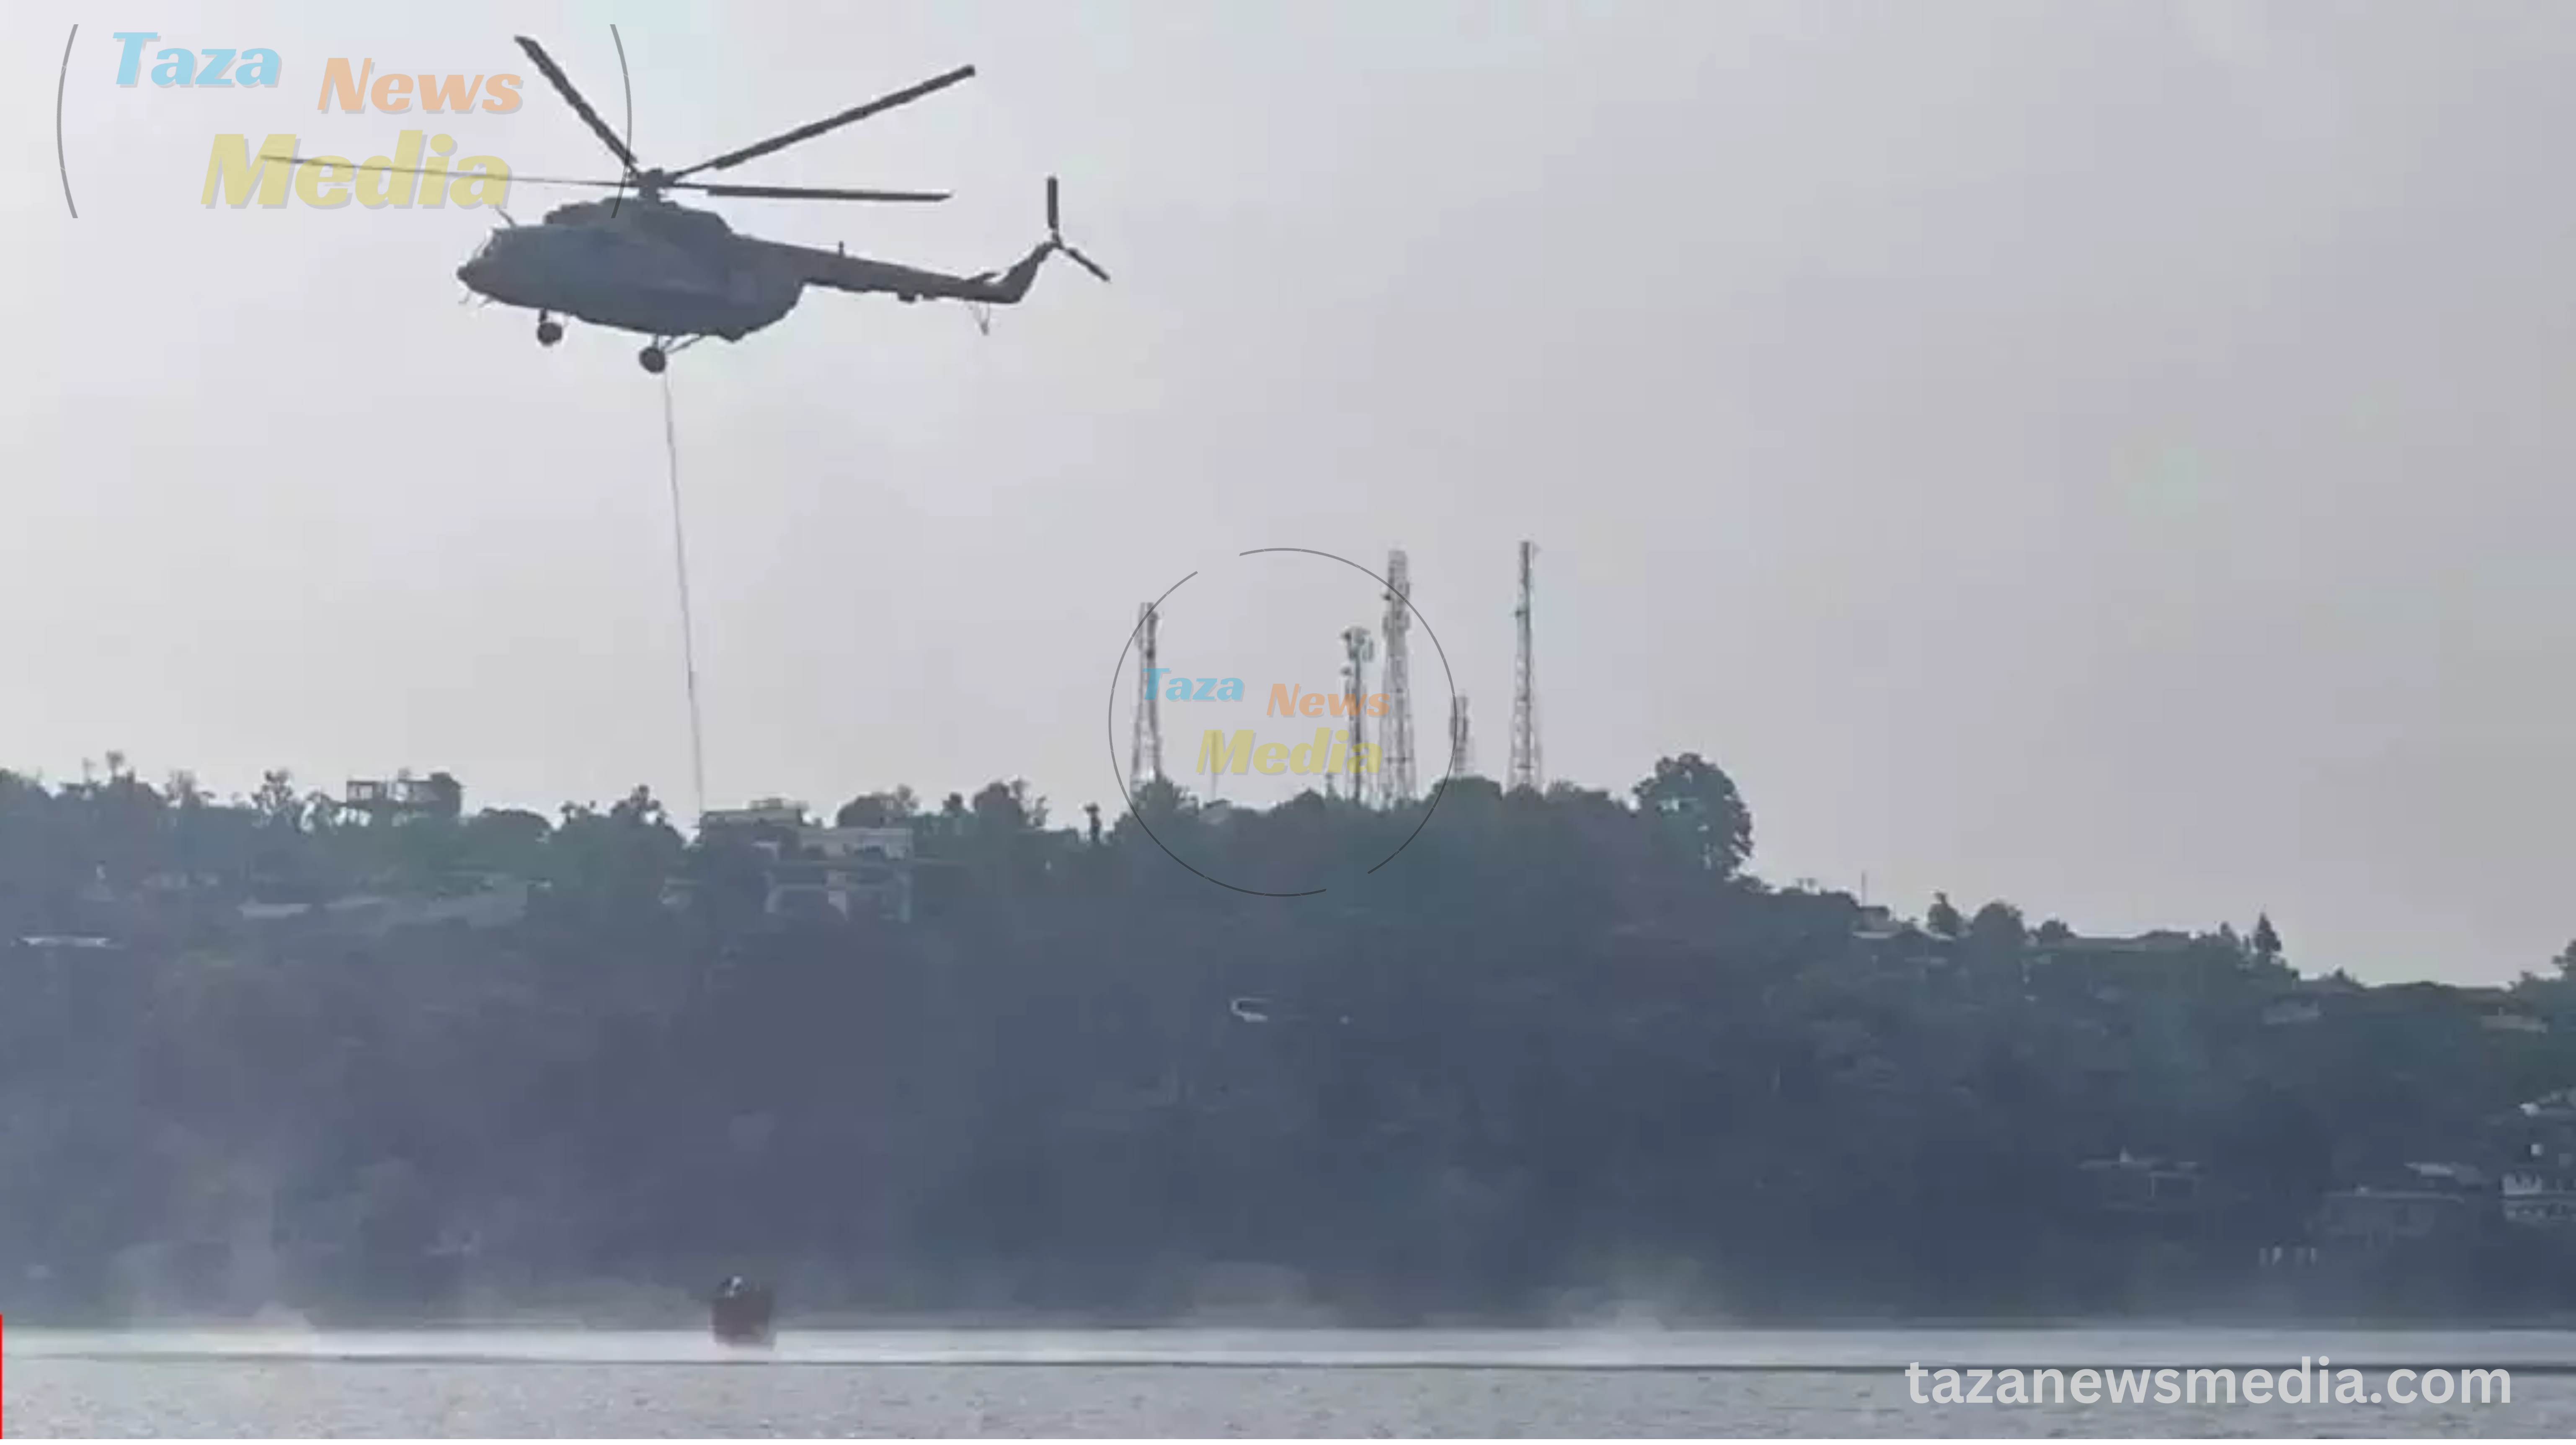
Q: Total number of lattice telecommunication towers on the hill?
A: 5